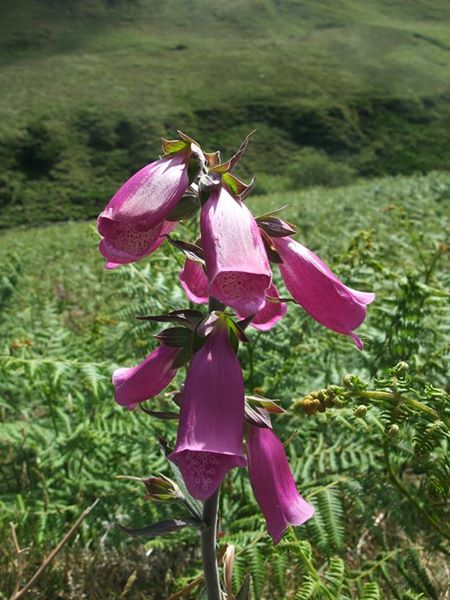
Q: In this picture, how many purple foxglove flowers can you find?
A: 8